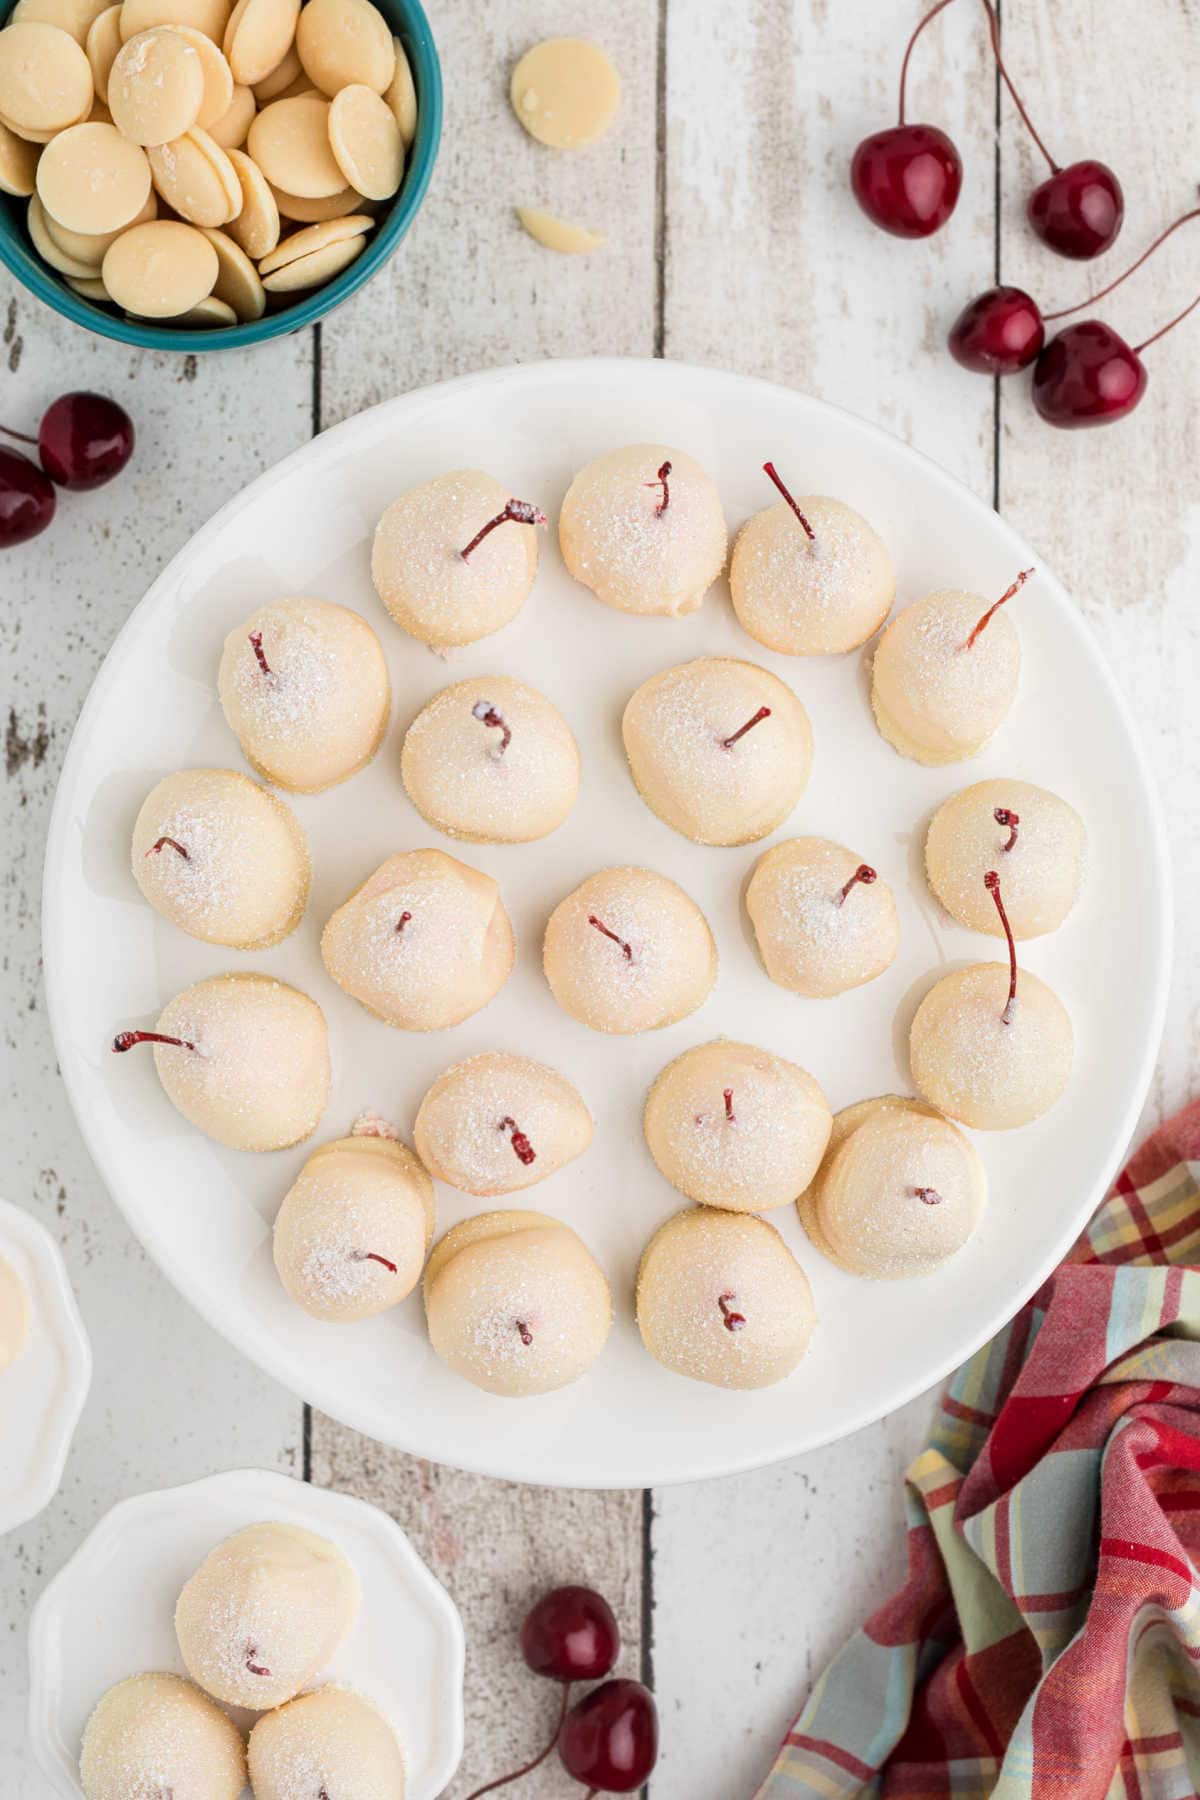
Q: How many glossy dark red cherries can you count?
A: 8